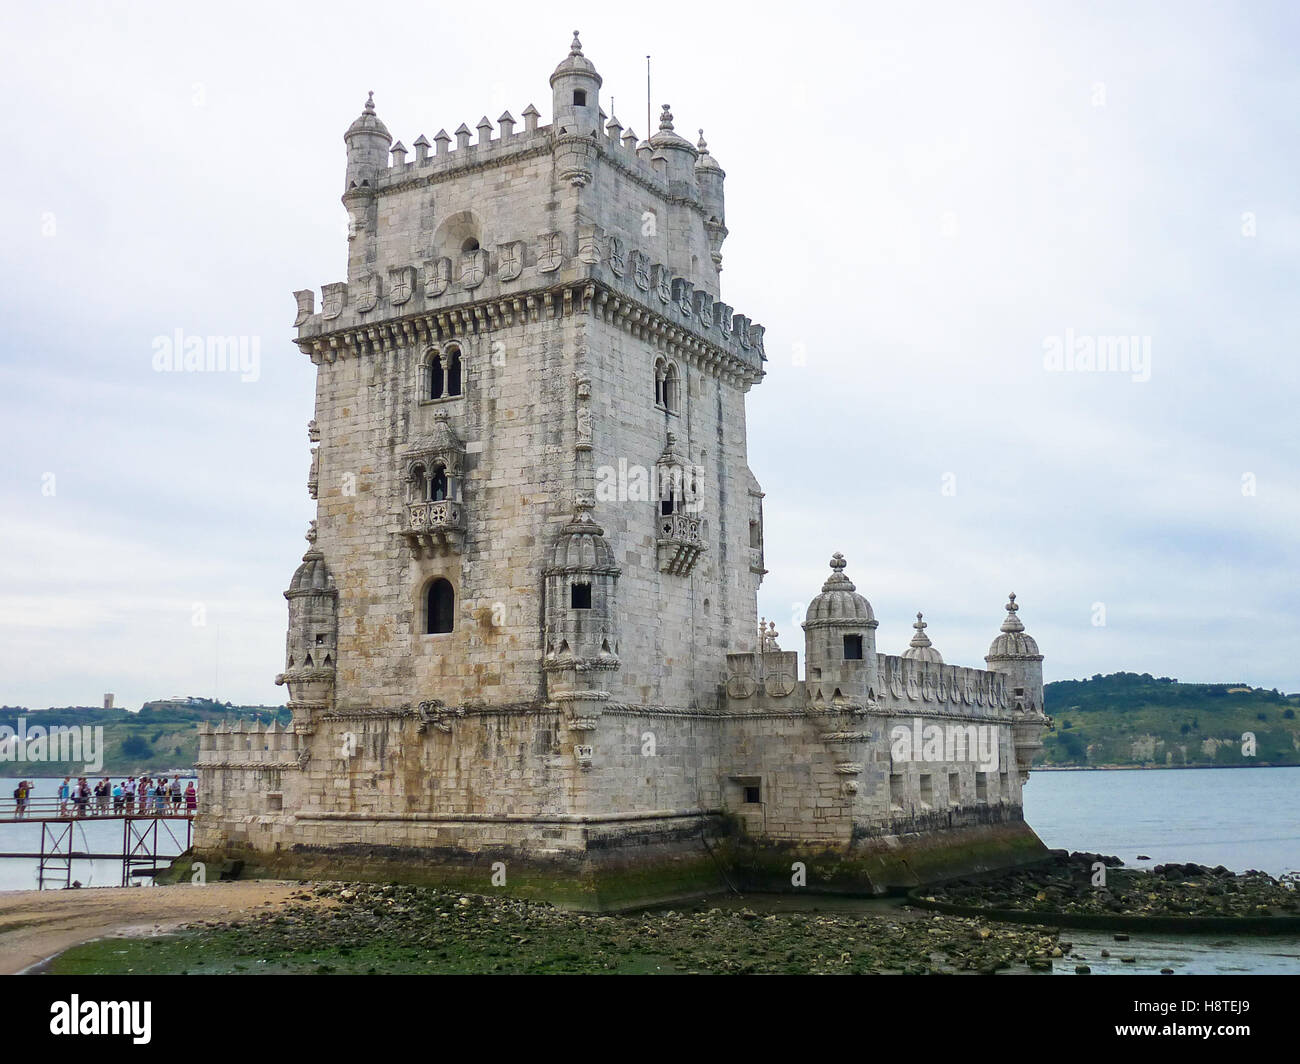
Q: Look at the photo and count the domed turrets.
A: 9